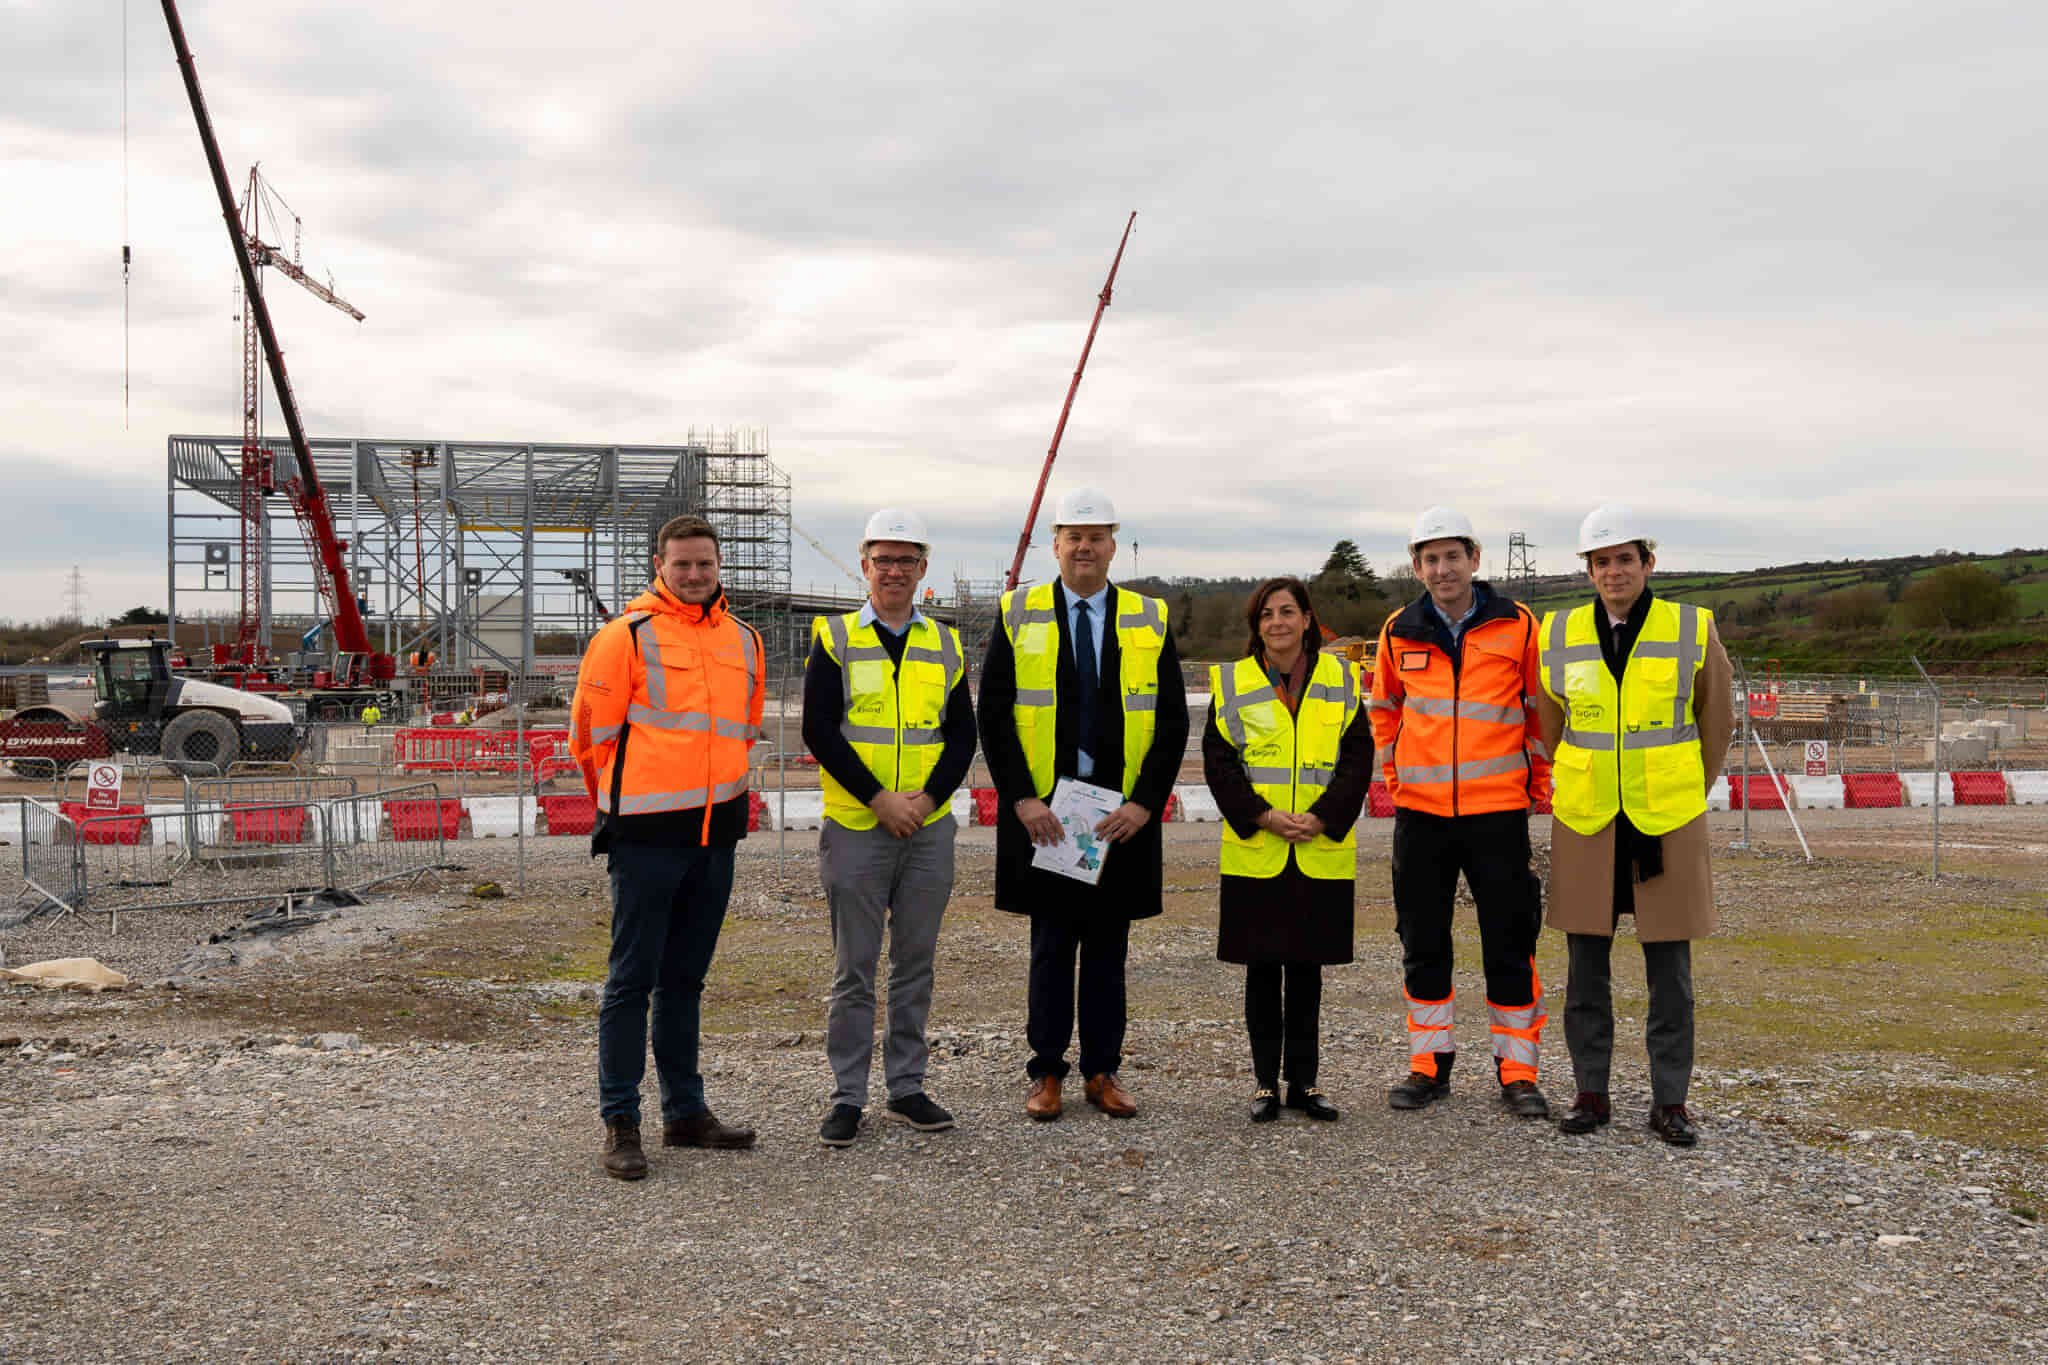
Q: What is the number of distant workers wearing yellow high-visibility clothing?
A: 2